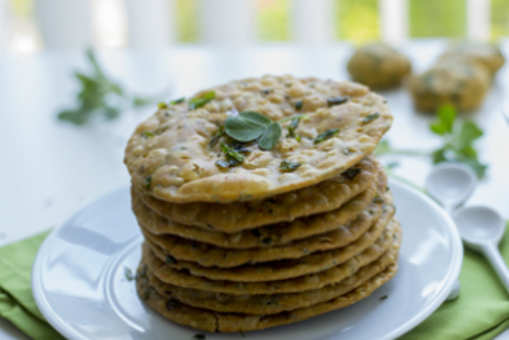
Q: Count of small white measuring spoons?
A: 2